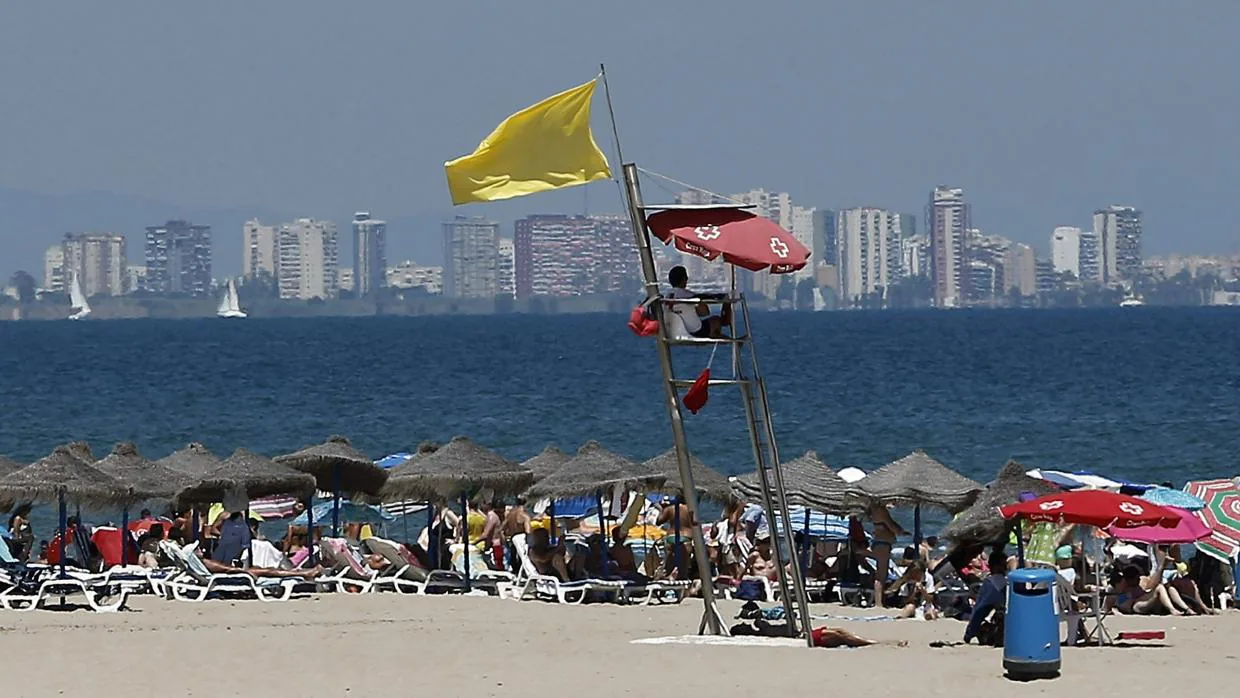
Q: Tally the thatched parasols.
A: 15